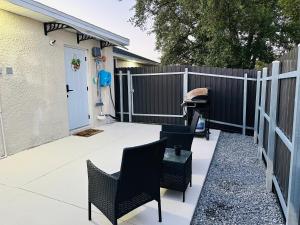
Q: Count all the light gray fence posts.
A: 8